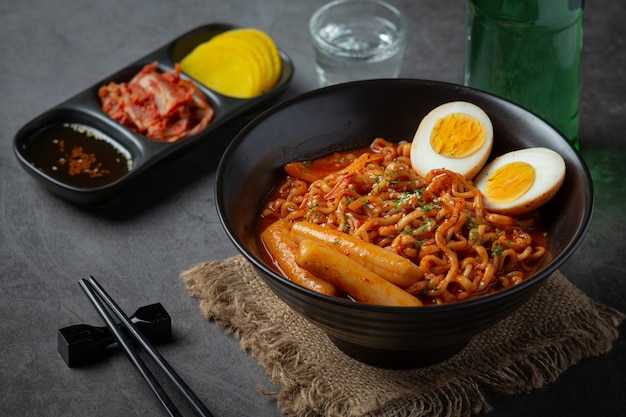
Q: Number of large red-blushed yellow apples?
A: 0